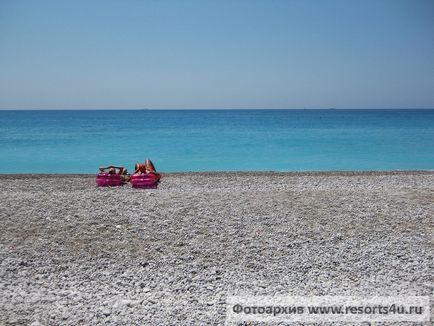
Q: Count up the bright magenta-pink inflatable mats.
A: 2